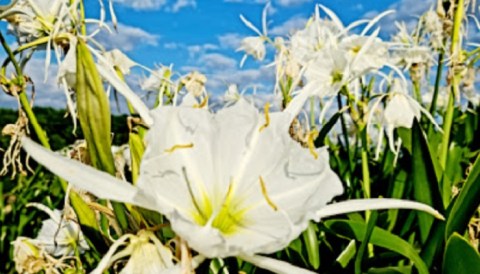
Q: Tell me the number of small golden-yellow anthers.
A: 6